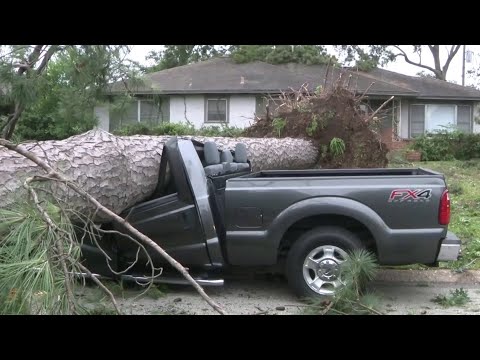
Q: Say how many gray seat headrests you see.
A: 3